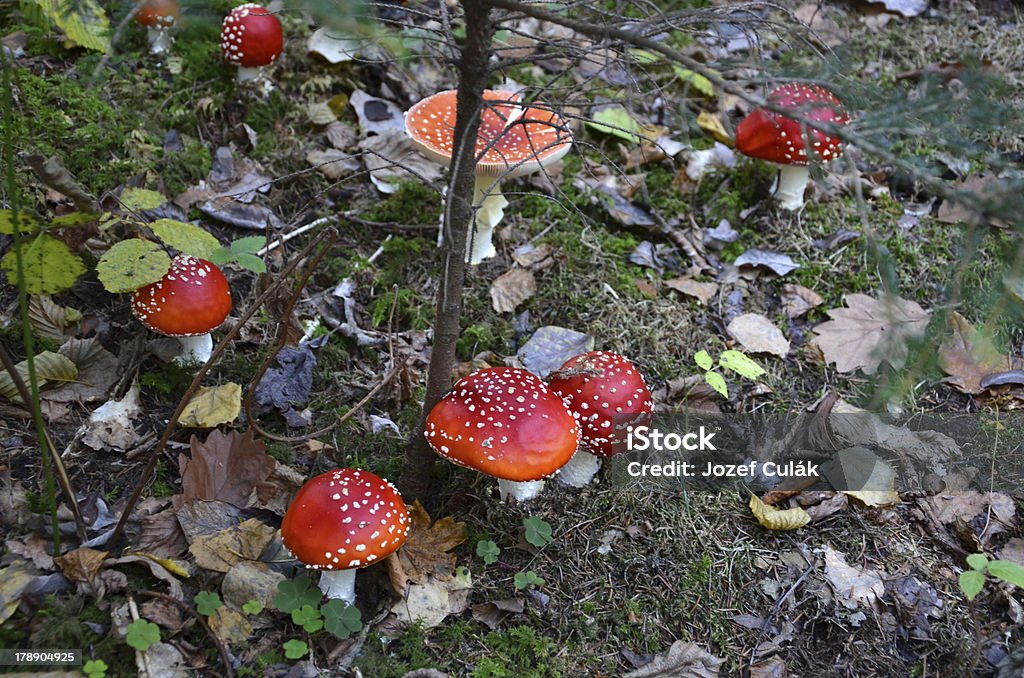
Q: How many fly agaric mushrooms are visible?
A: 8